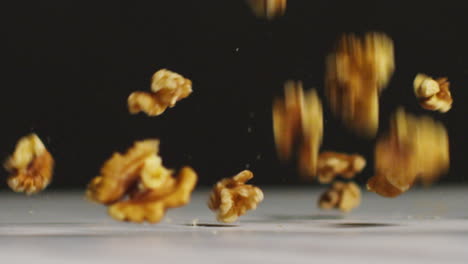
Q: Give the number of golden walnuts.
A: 11